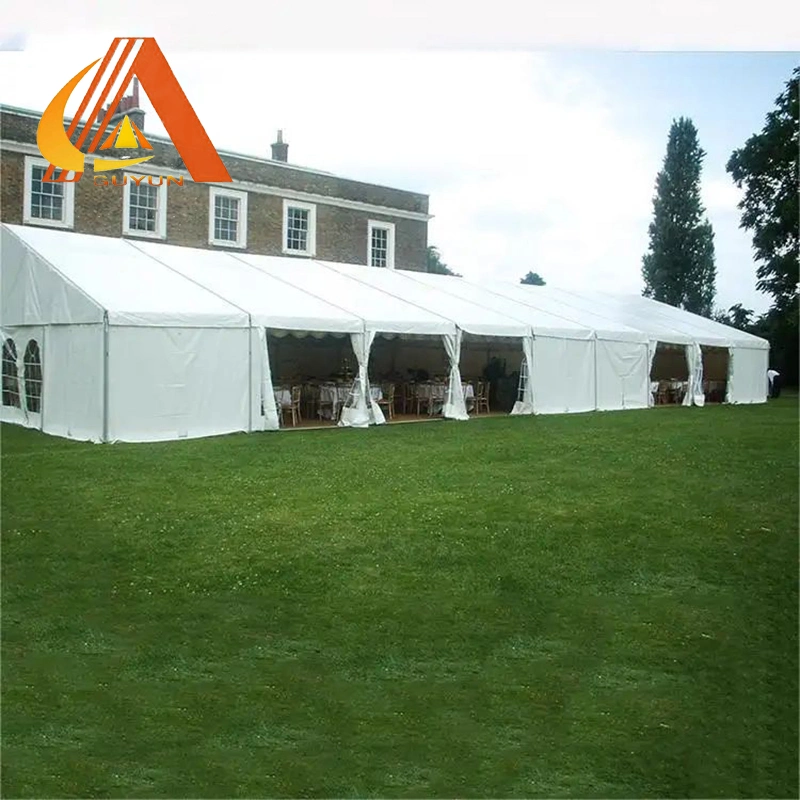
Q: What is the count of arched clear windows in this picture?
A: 2